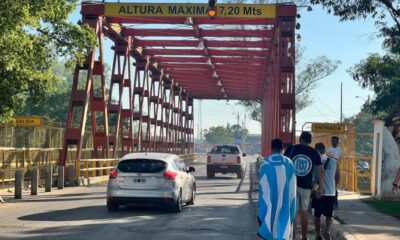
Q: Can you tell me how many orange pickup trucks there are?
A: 0